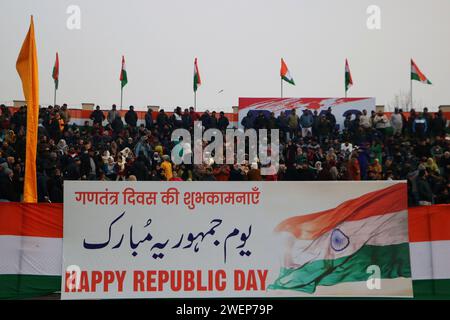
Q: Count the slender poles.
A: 6